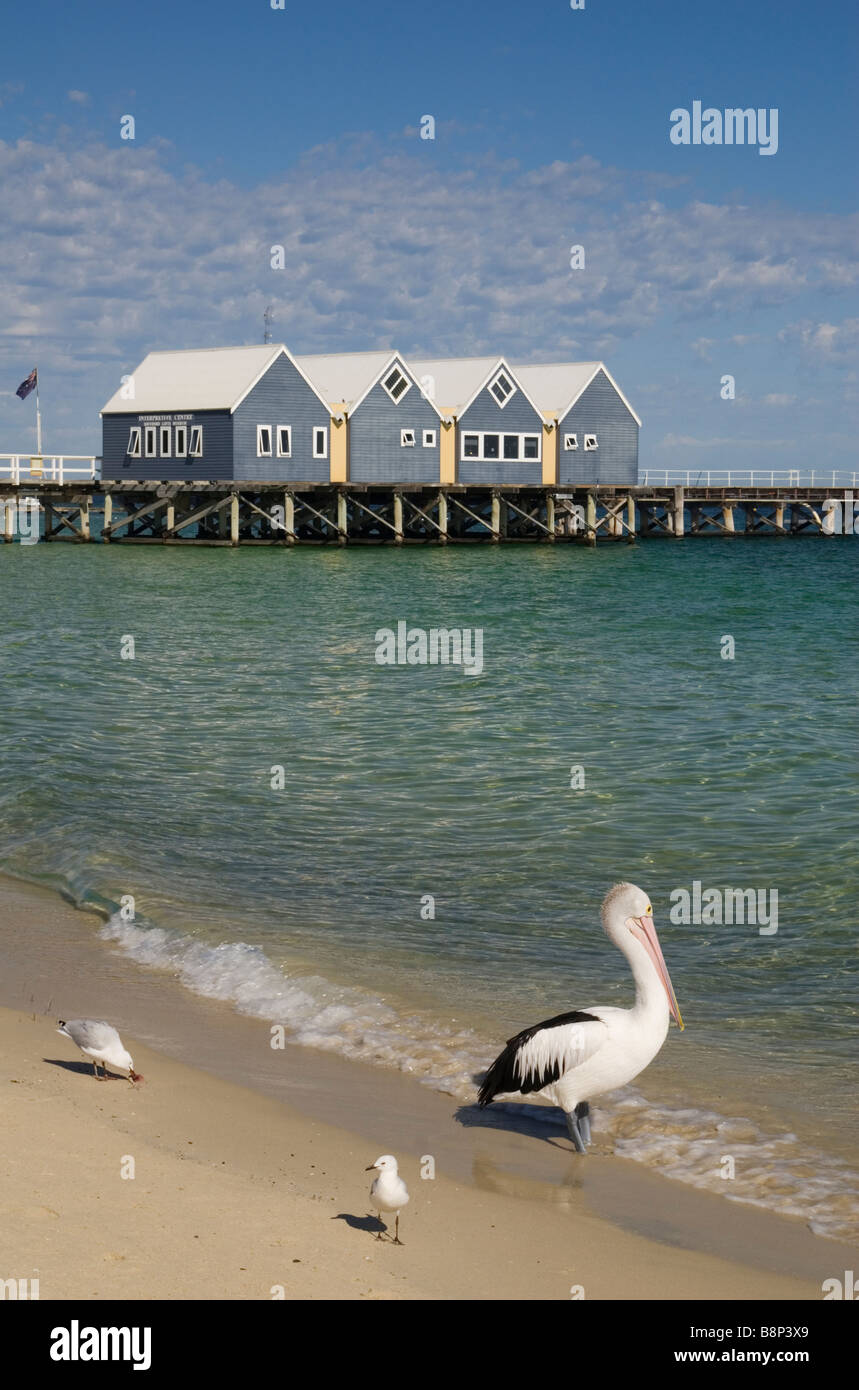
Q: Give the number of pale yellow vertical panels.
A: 3